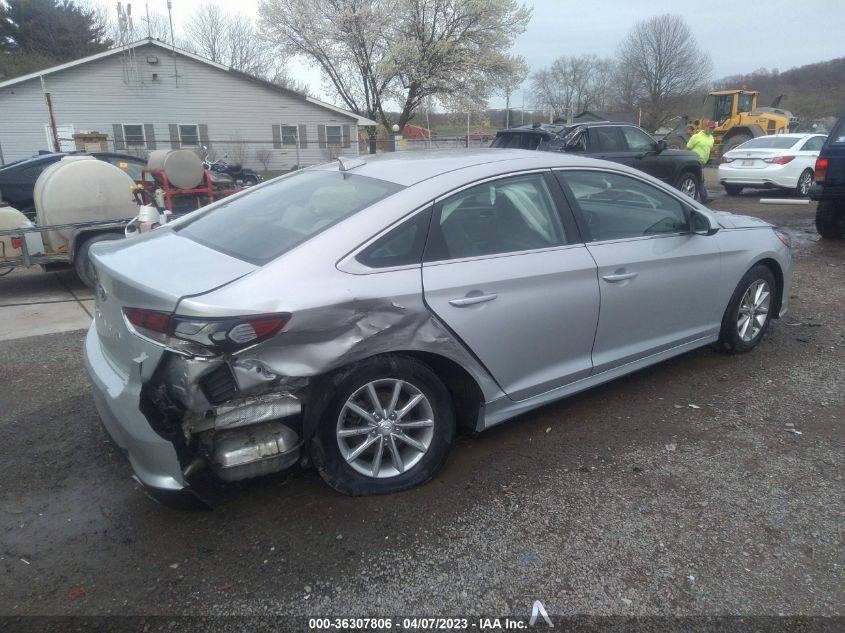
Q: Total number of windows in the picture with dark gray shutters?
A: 4